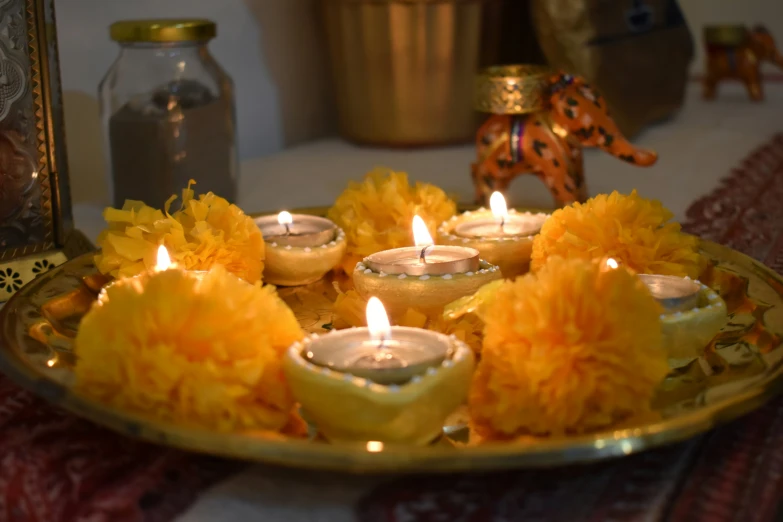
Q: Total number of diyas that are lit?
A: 6